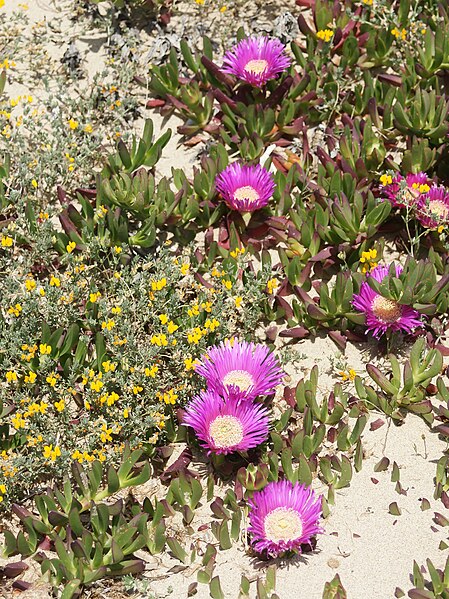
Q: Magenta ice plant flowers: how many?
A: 8